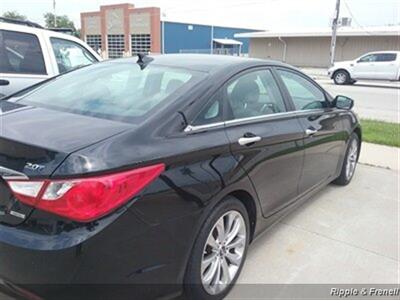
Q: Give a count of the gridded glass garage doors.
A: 3